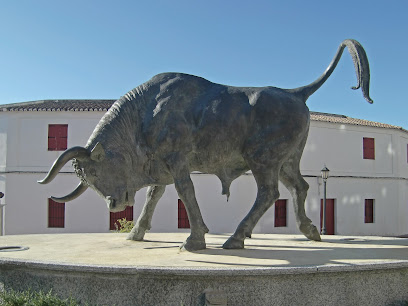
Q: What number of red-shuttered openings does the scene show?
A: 8